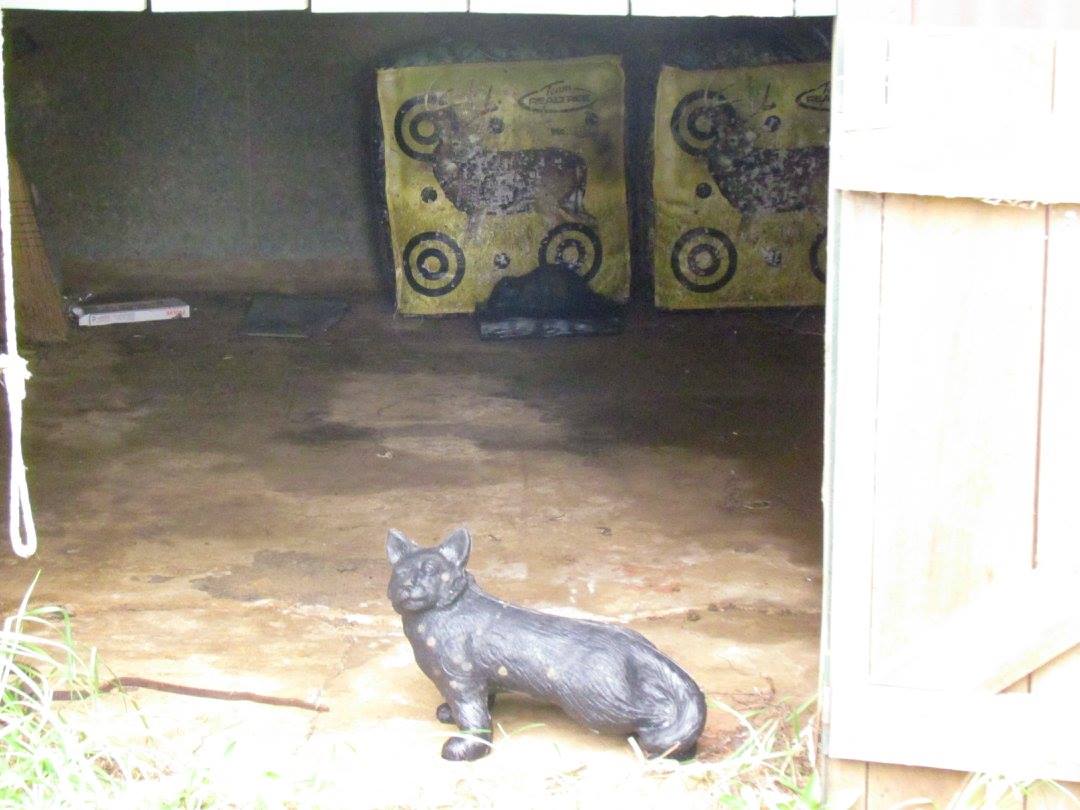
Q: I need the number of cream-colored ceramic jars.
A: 0